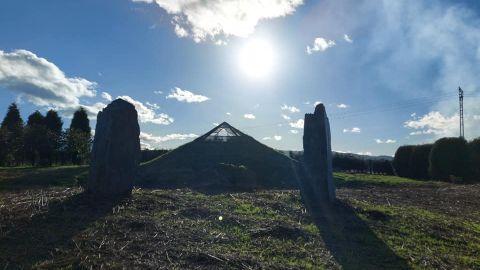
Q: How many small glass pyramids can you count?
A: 1